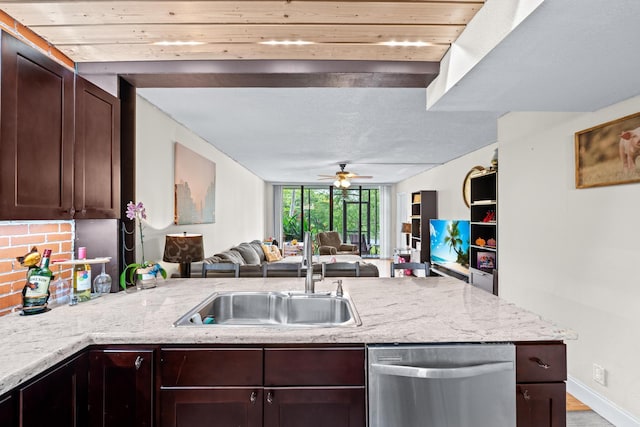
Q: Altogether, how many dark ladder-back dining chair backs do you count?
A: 4